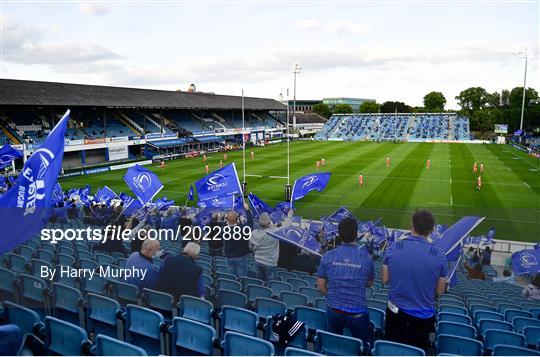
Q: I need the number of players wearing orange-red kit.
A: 14